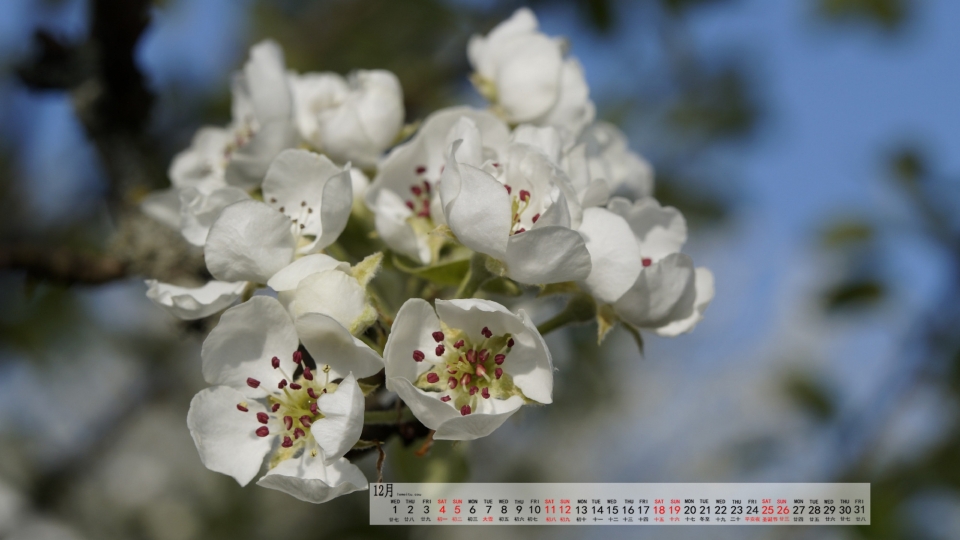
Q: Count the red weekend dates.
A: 8